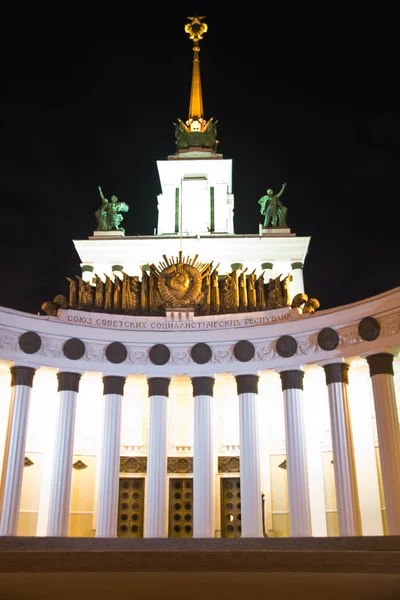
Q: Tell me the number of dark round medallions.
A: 9